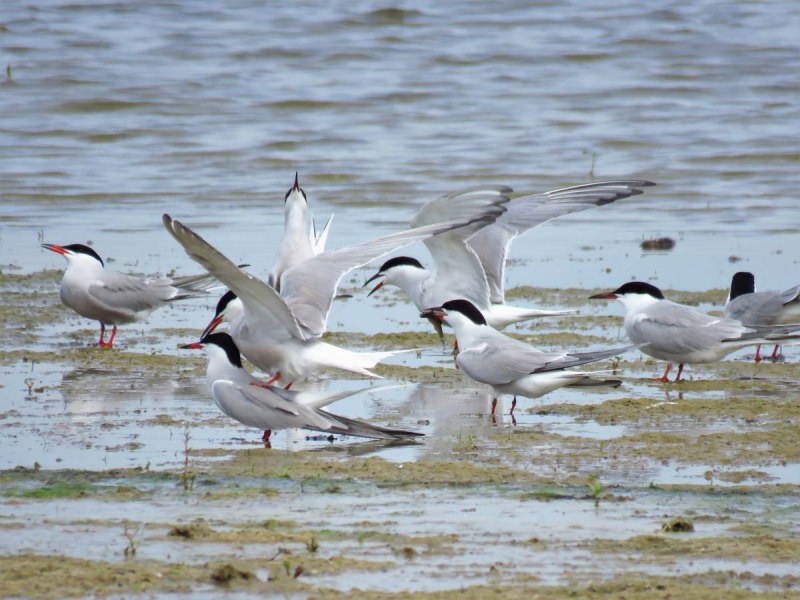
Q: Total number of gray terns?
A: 8